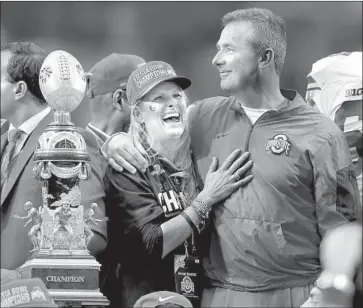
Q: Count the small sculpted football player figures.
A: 3